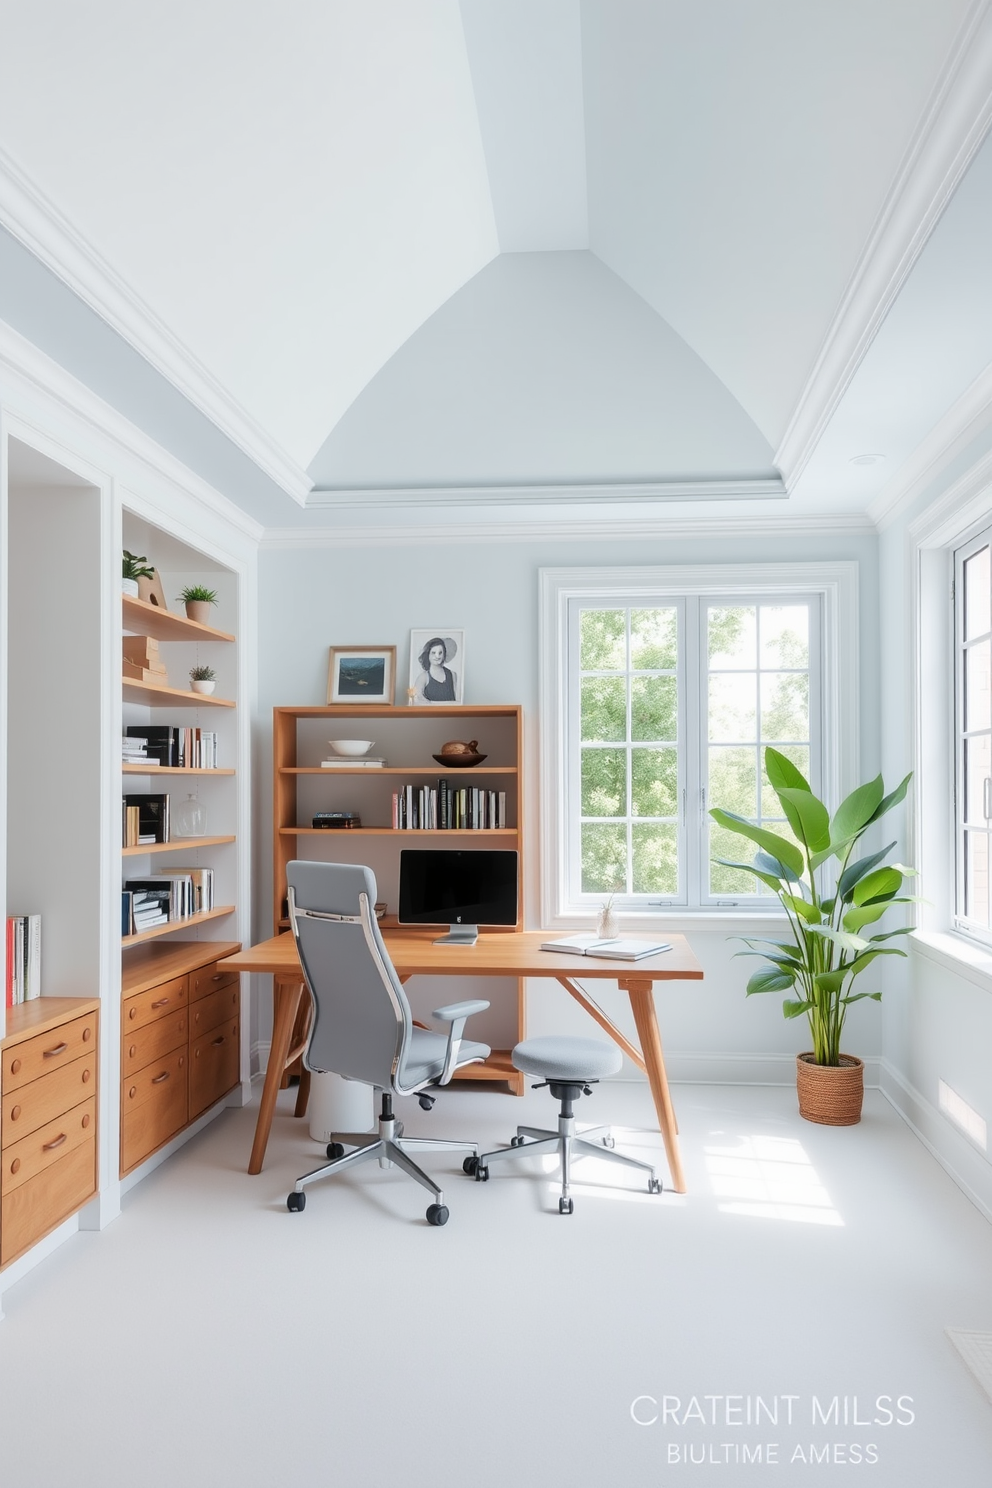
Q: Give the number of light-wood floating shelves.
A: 5